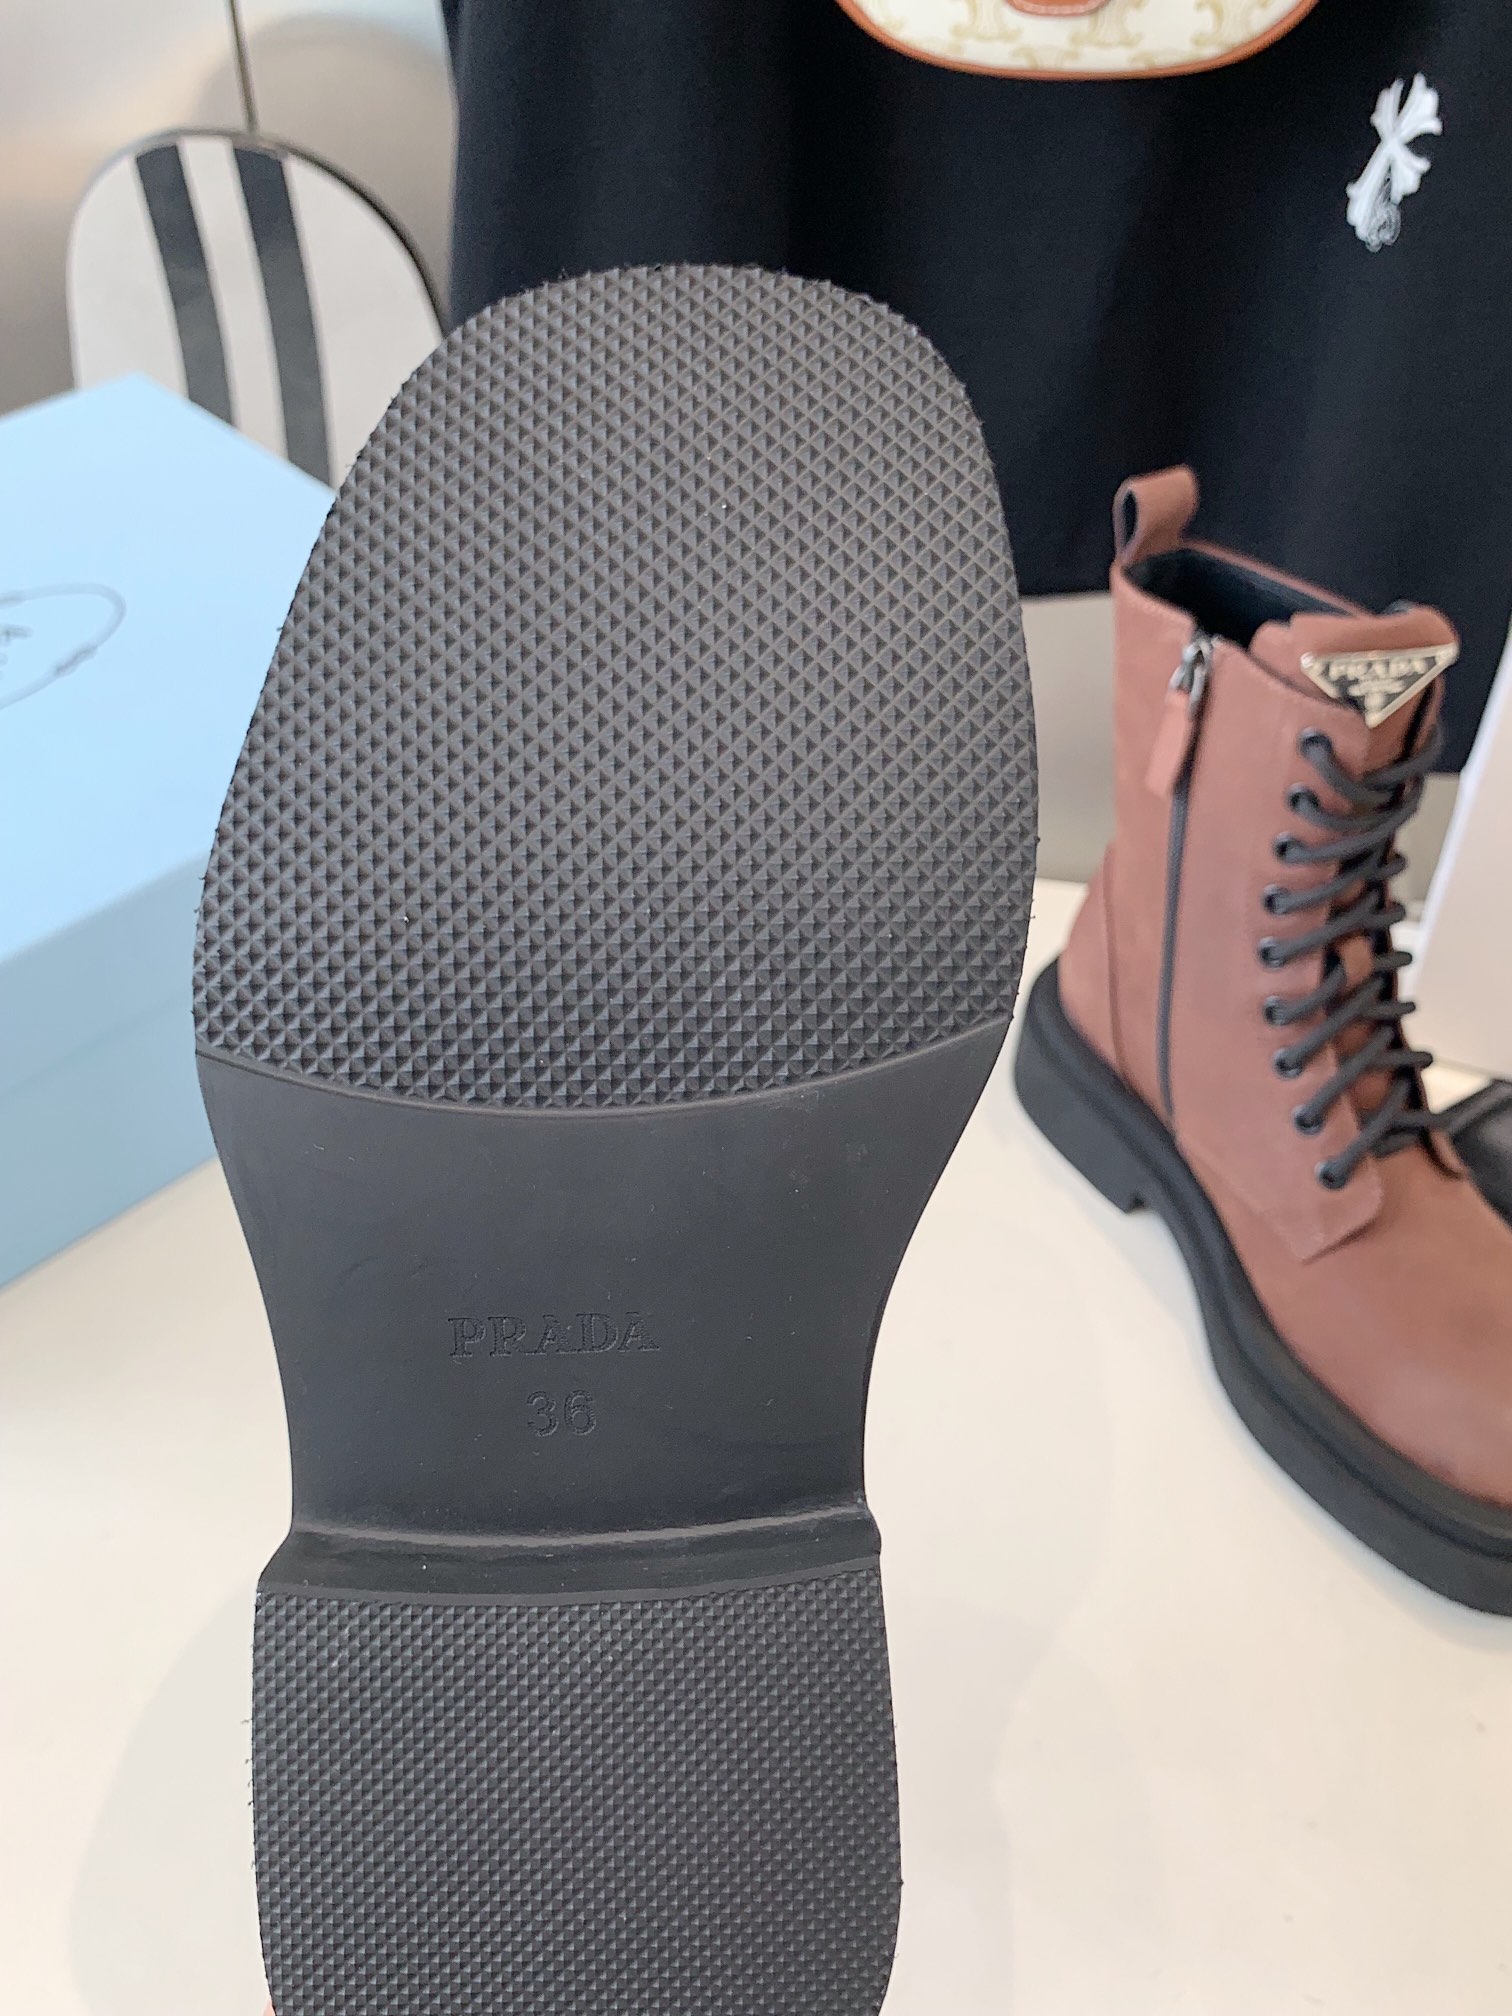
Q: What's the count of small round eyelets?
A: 9